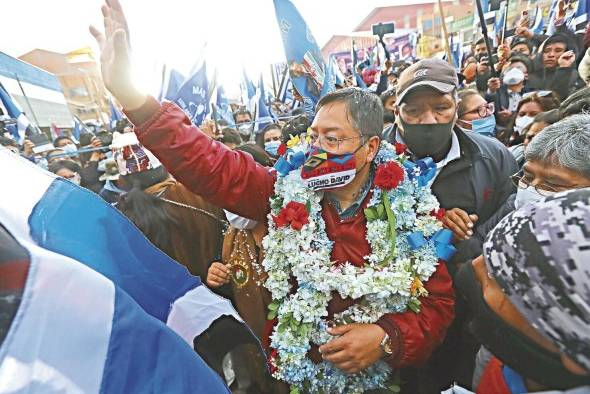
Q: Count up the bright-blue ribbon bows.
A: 3